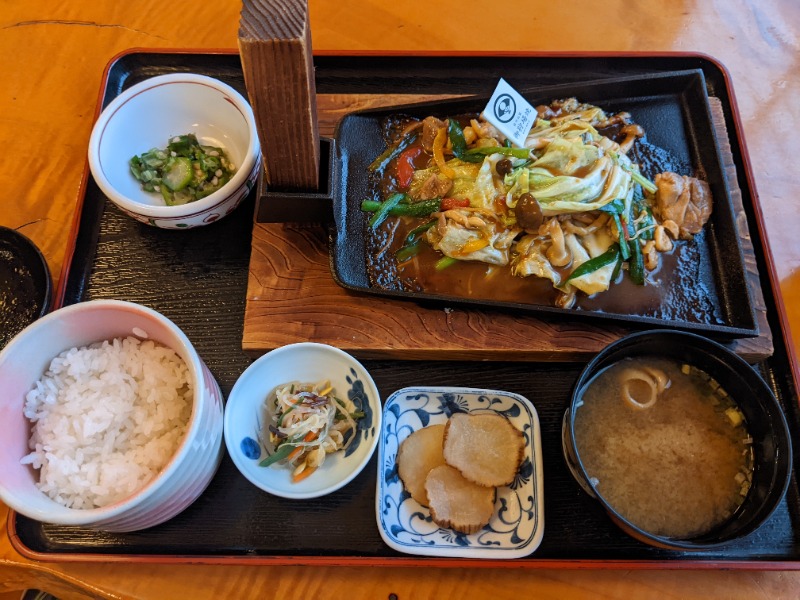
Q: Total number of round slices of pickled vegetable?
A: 3